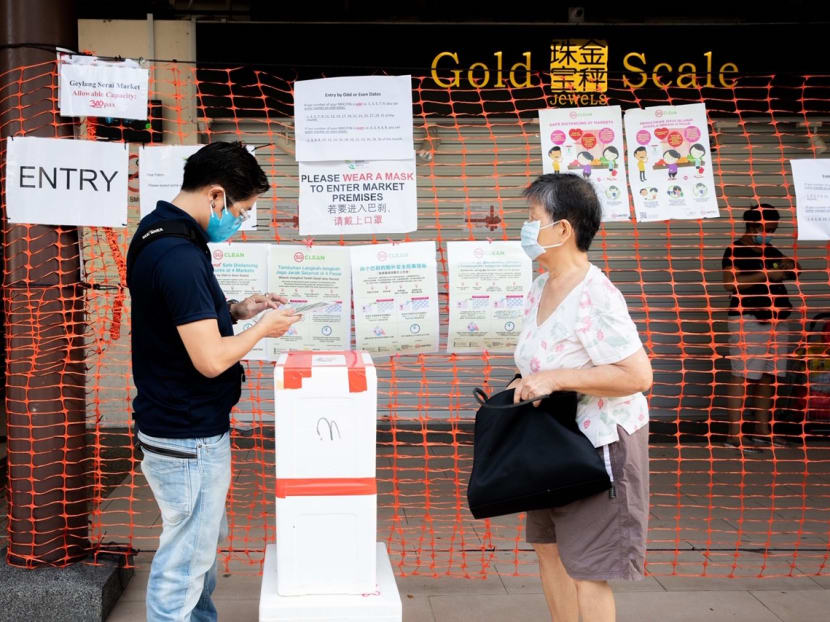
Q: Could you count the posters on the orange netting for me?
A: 12